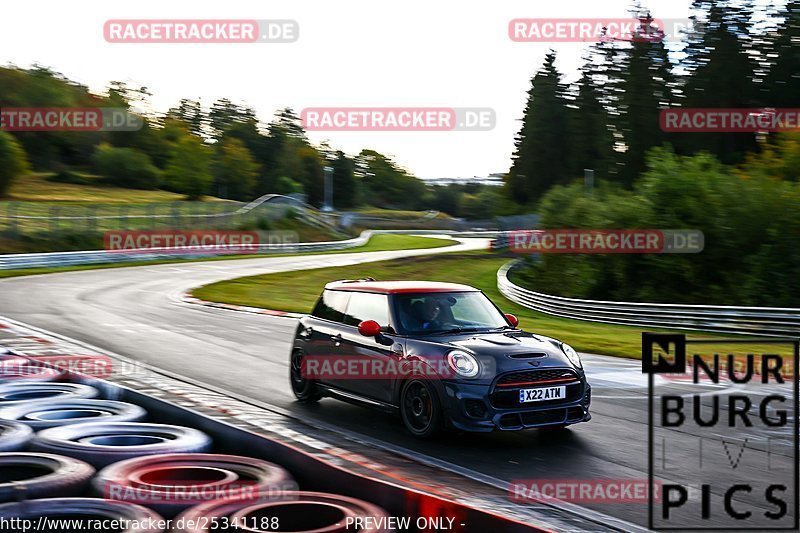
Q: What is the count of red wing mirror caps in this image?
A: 2